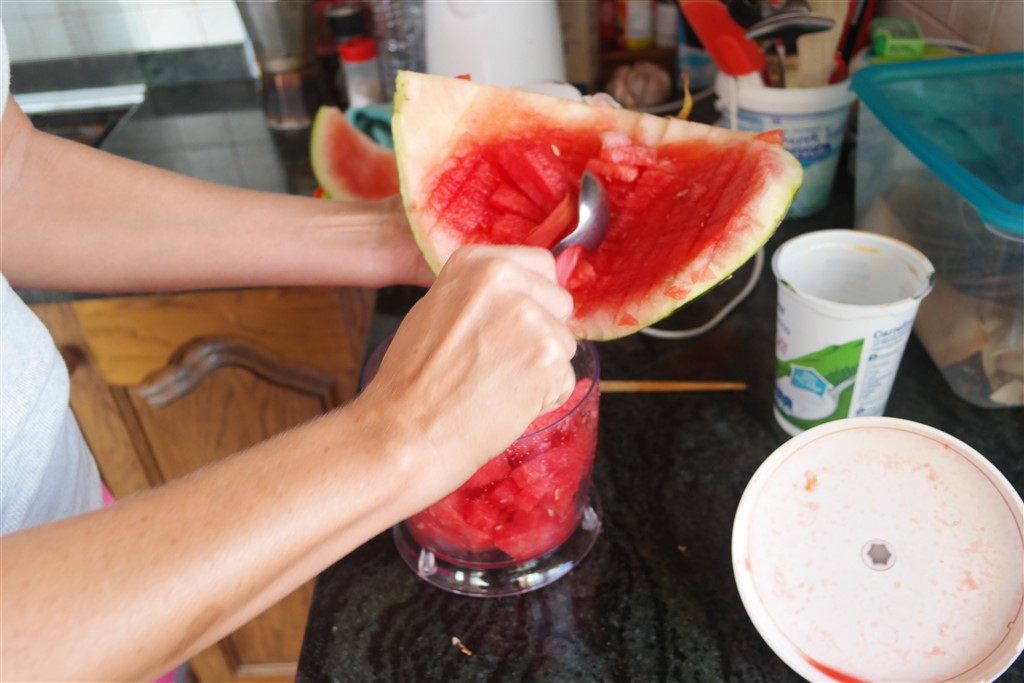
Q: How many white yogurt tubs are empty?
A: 1